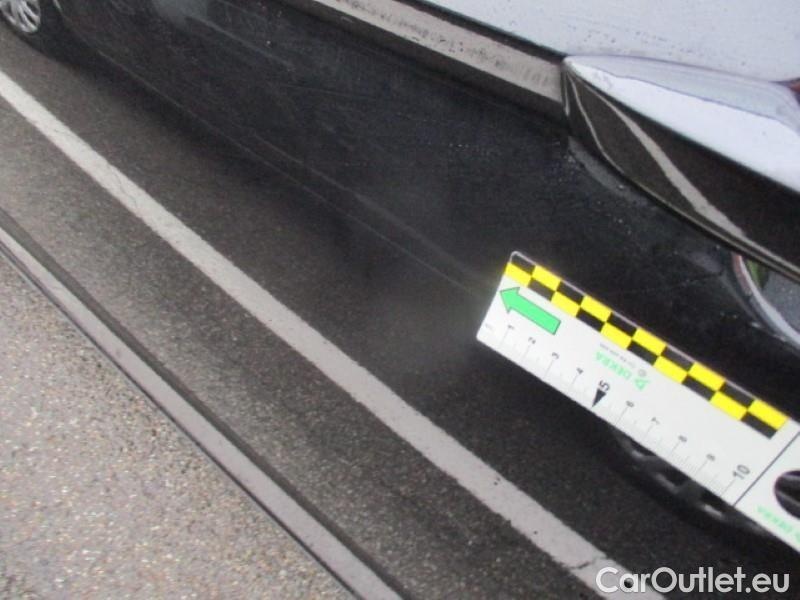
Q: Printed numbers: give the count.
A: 10